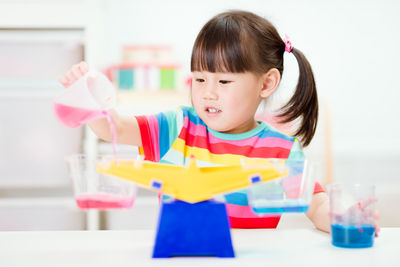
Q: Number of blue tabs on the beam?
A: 2